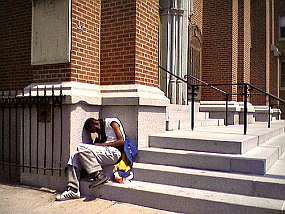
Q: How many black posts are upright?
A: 4